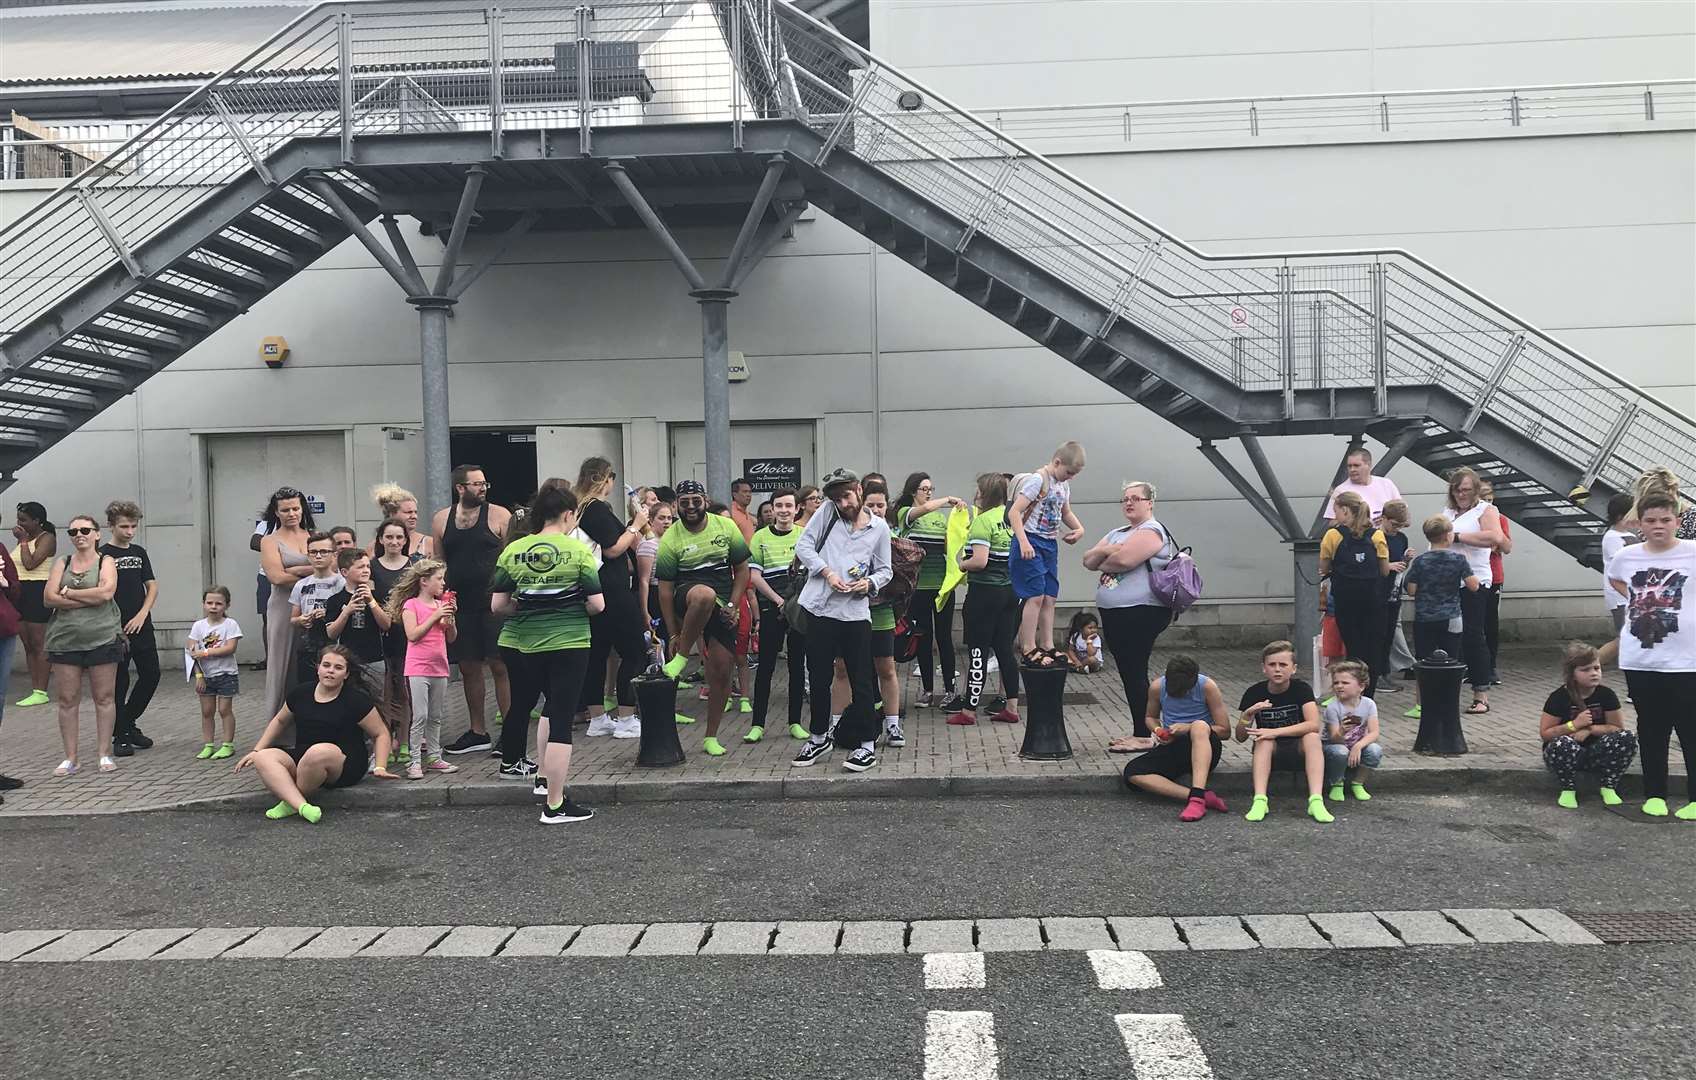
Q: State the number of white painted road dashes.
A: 4